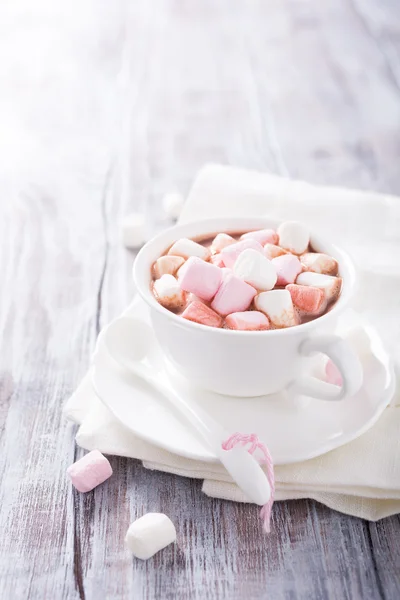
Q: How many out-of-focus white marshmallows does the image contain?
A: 2